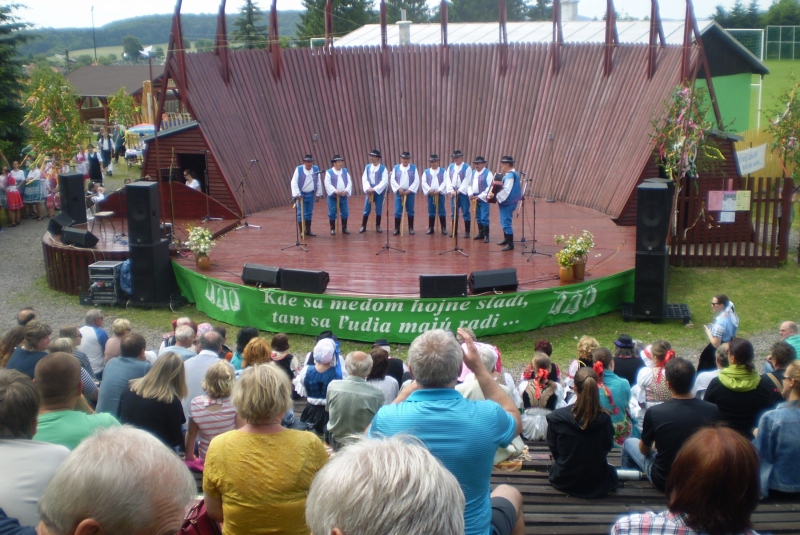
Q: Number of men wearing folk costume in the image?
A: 8